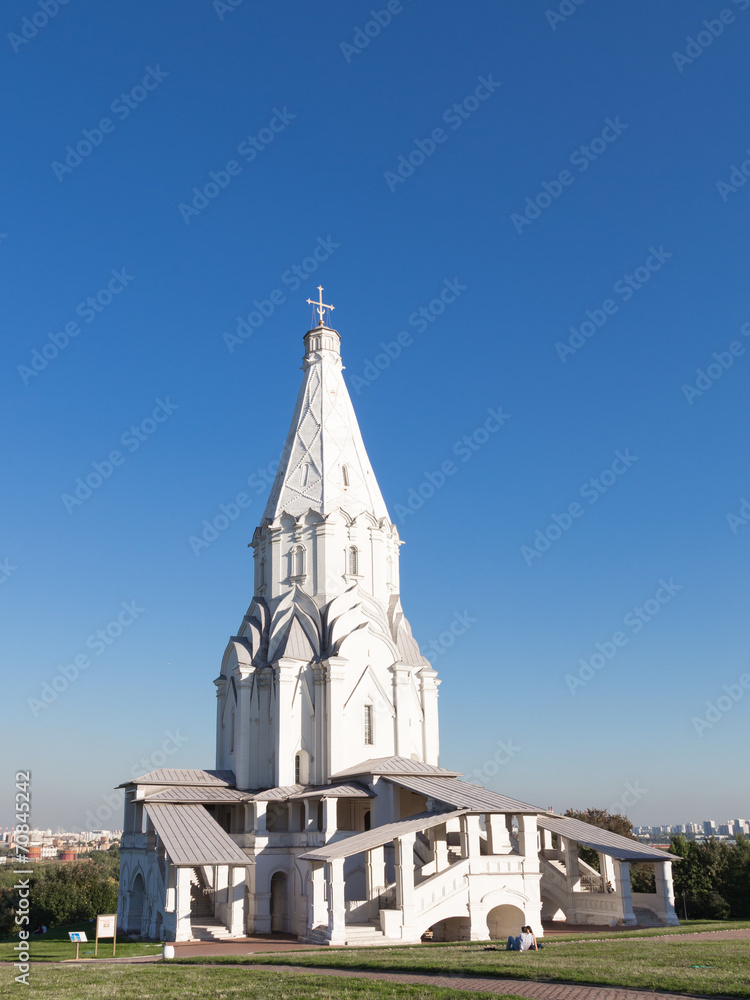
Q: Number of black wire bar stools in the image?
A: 0